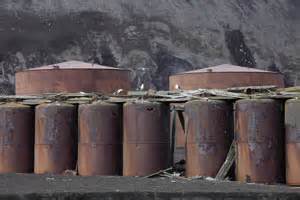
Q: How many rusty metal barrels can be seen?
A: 7